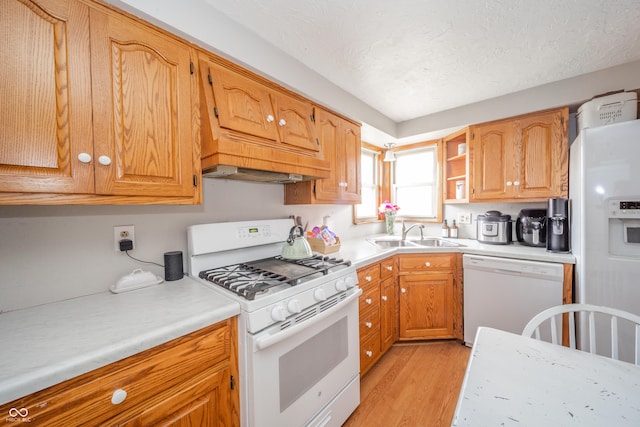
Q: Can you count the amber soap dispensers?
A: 2